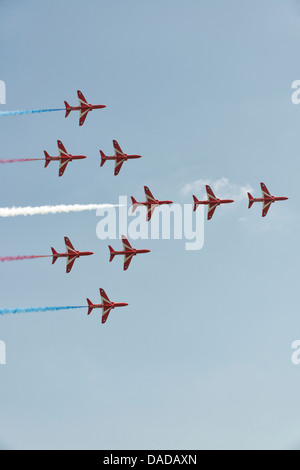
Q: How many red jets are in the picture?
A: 9